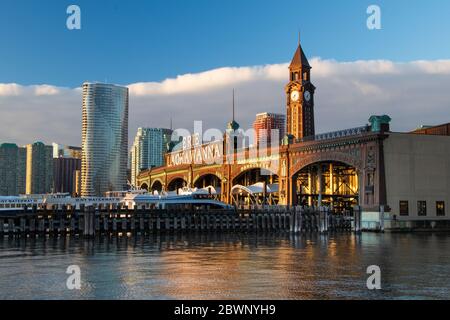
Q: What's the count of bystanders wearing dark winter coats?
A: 0